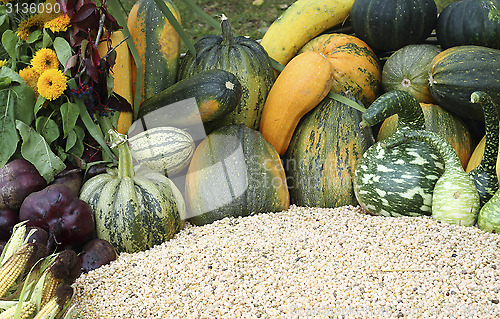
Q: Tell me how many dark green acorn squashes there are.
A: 2